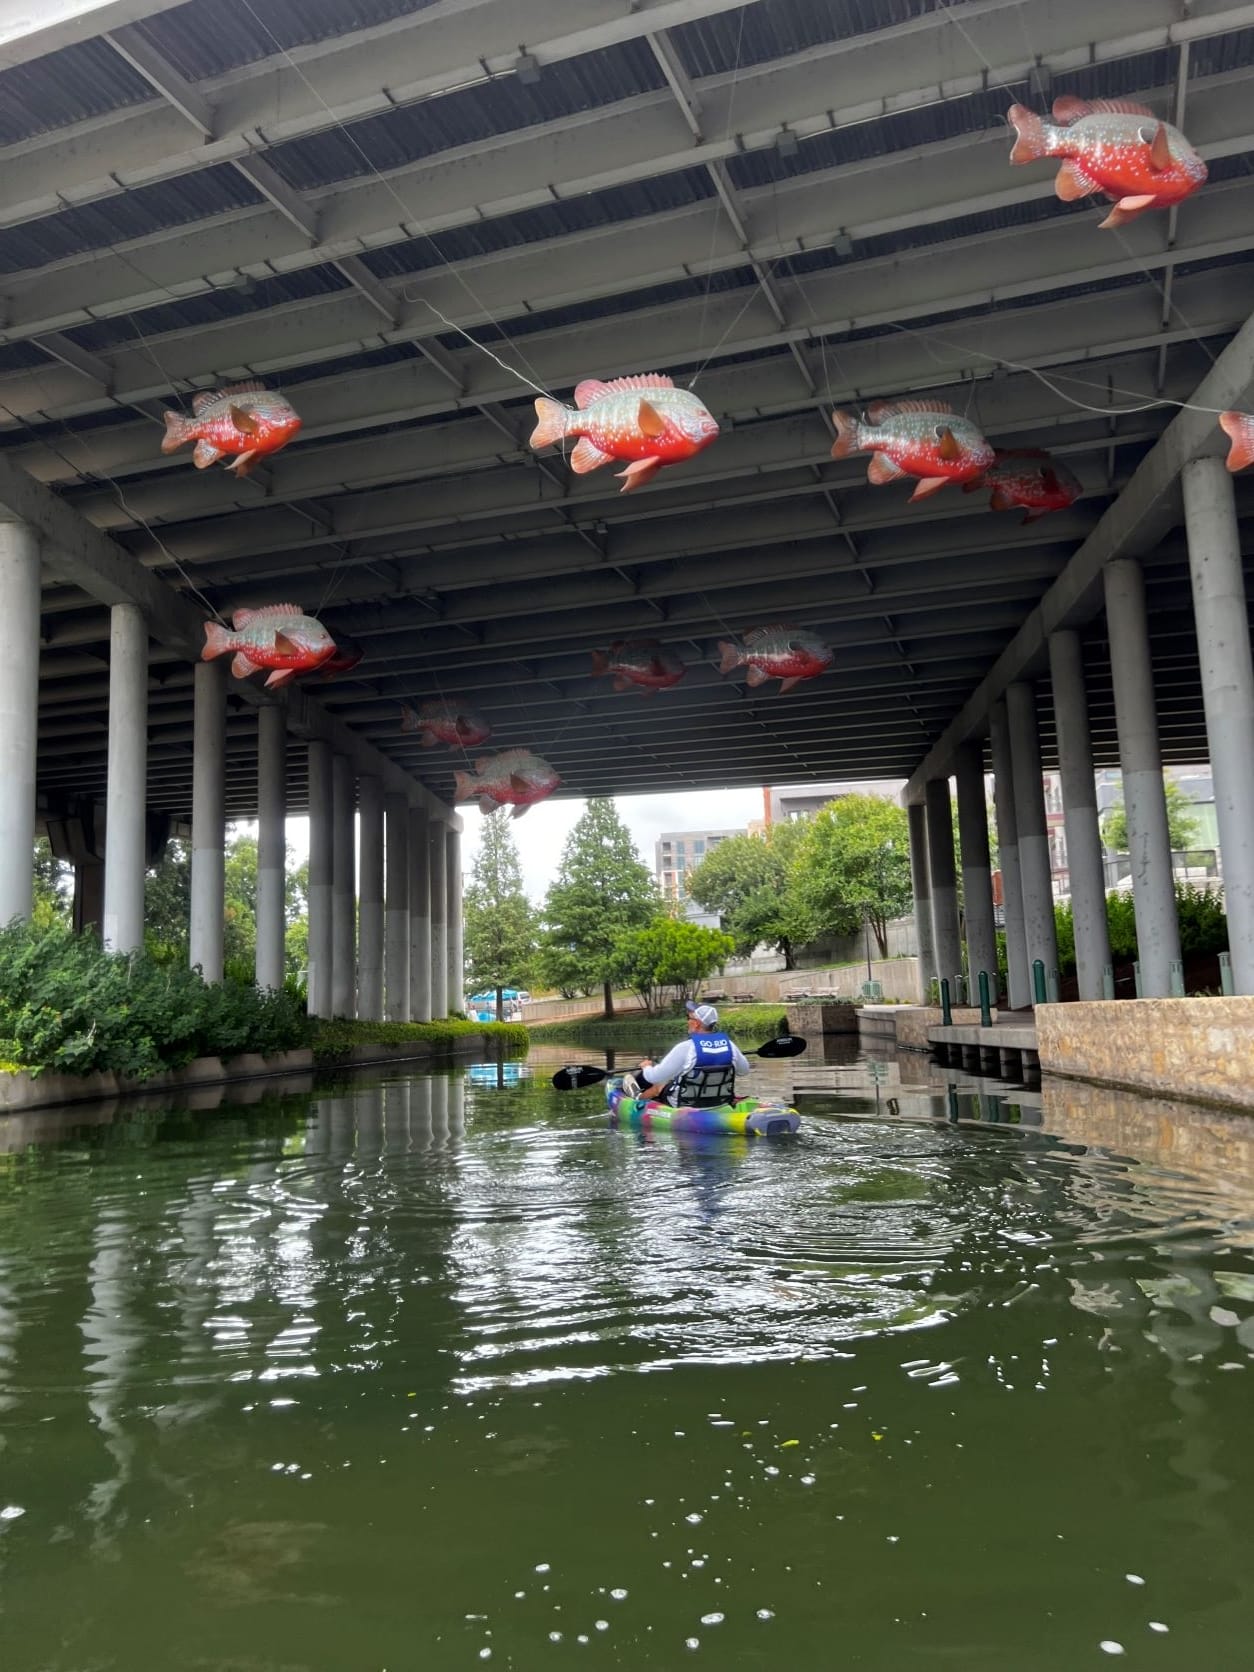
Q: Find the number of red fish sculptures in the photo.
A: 12